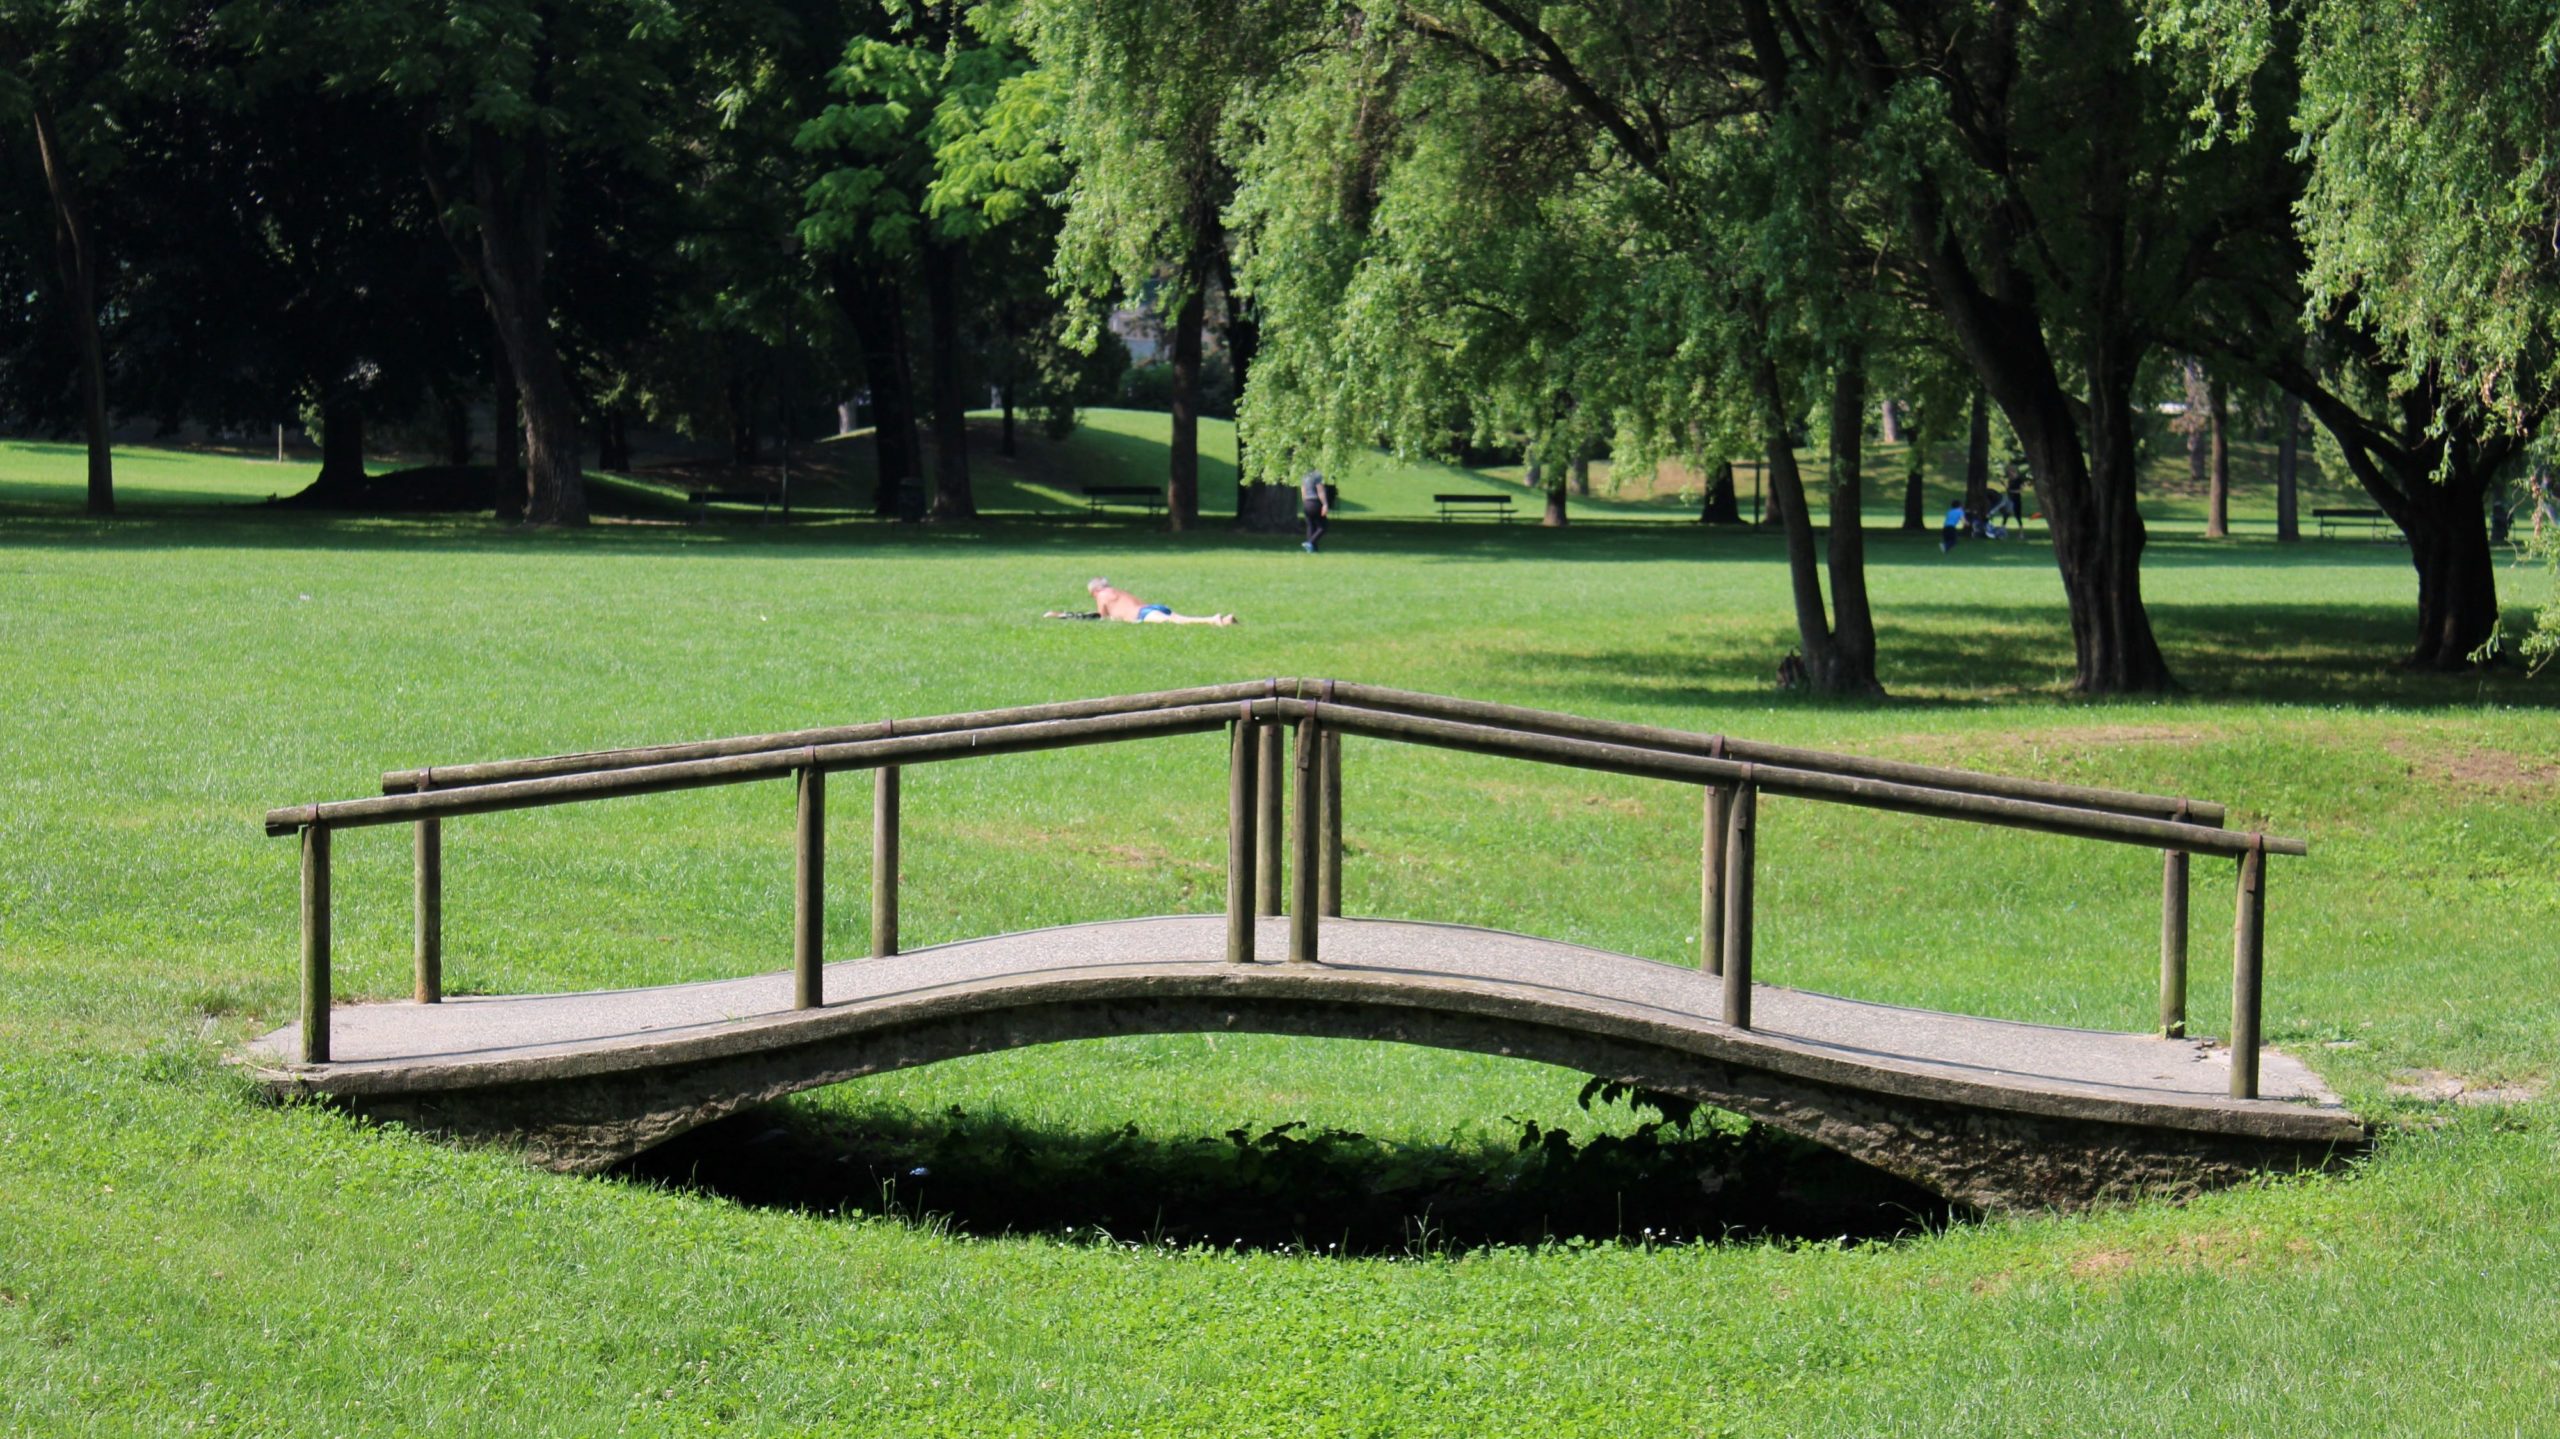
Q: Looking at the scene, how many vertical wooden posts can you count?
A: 12